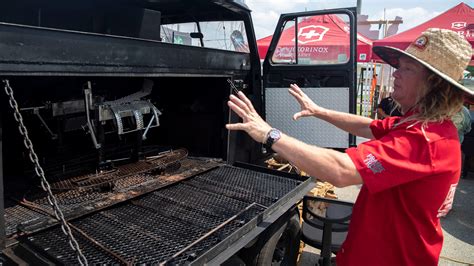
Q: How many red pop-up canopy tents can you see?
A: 2